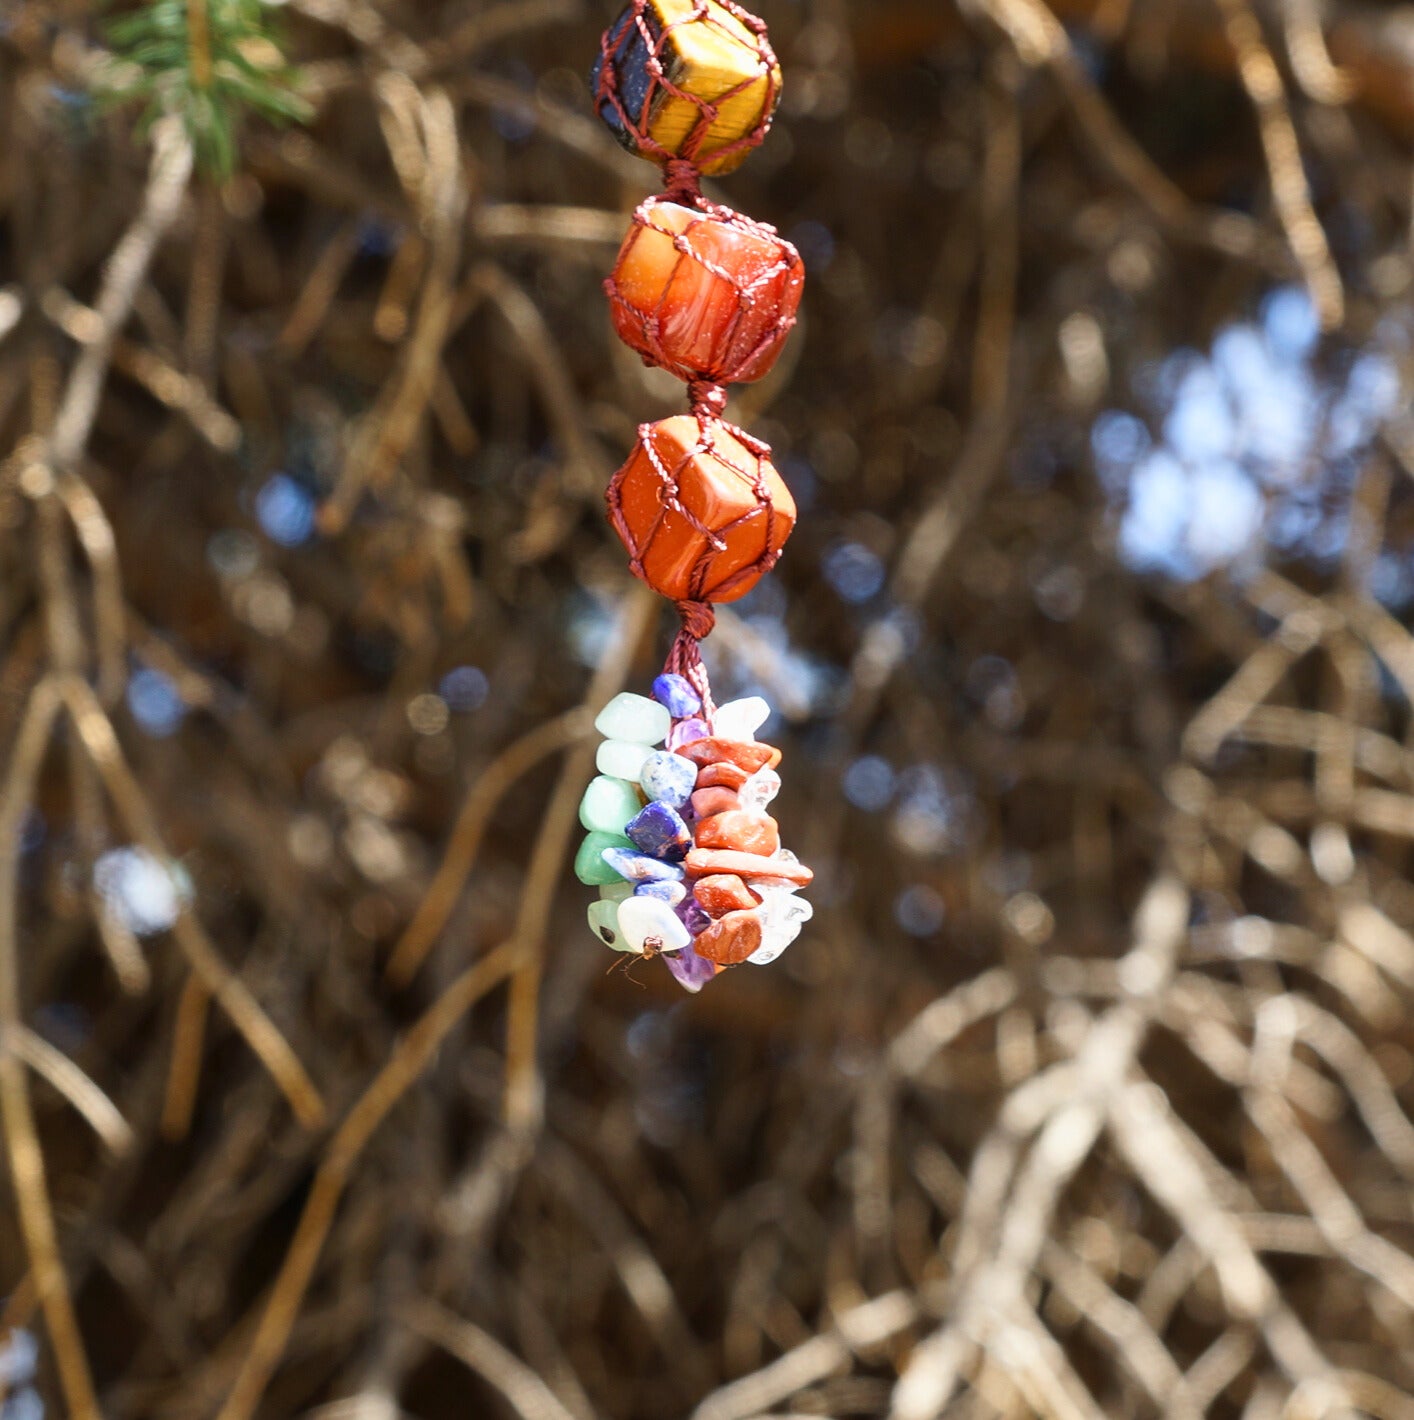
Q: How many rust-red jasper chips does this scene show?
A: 7